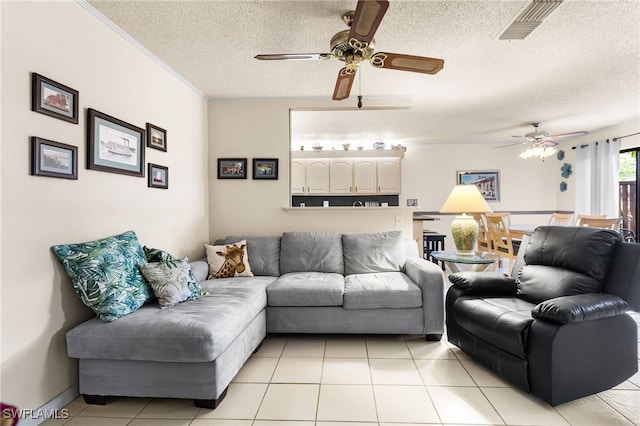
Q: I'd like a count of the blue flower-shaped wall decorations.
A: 3